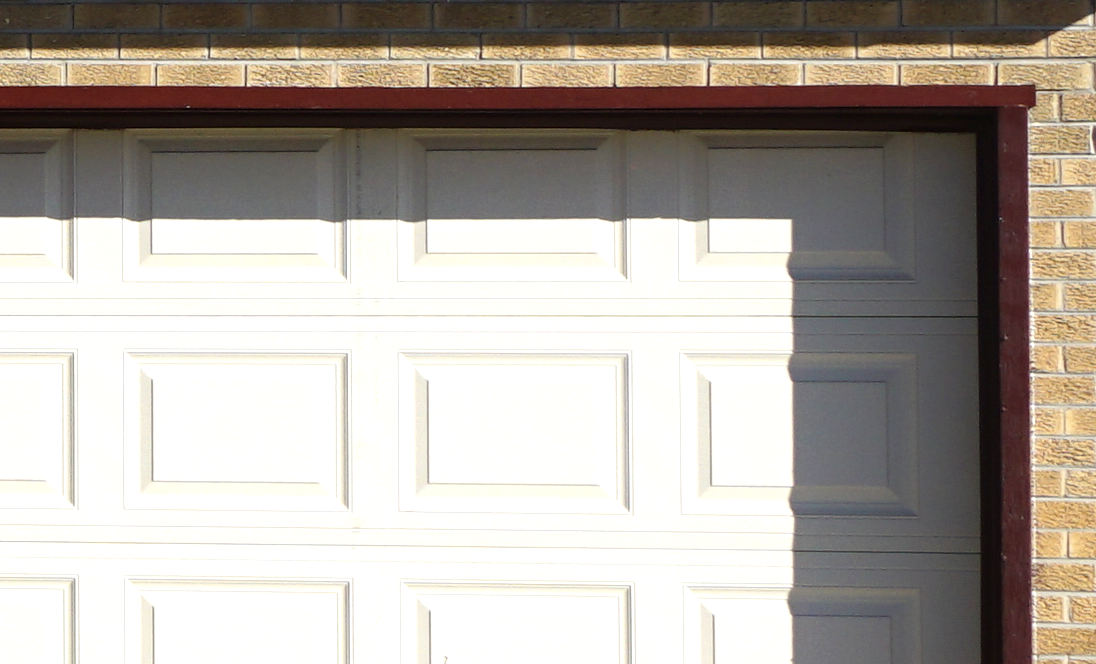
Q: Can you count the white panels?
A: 12